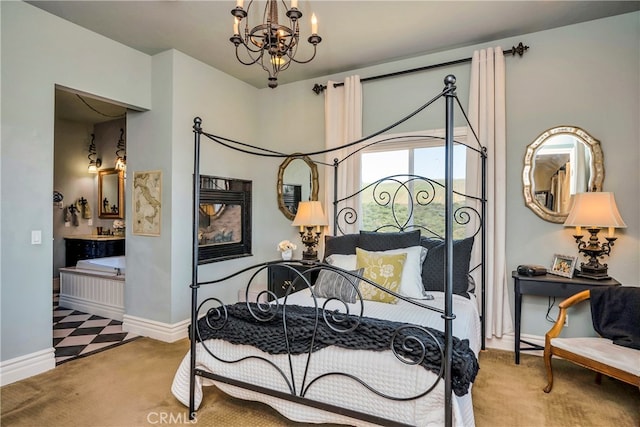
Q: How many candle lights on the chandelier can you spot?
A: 5